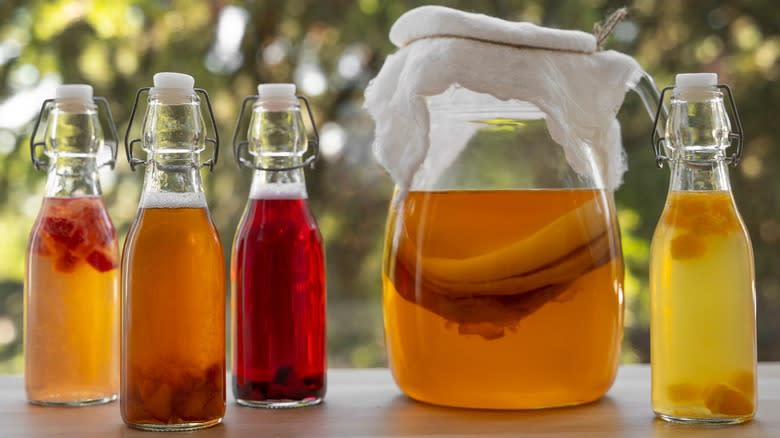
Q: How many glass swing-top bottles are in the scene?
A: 4